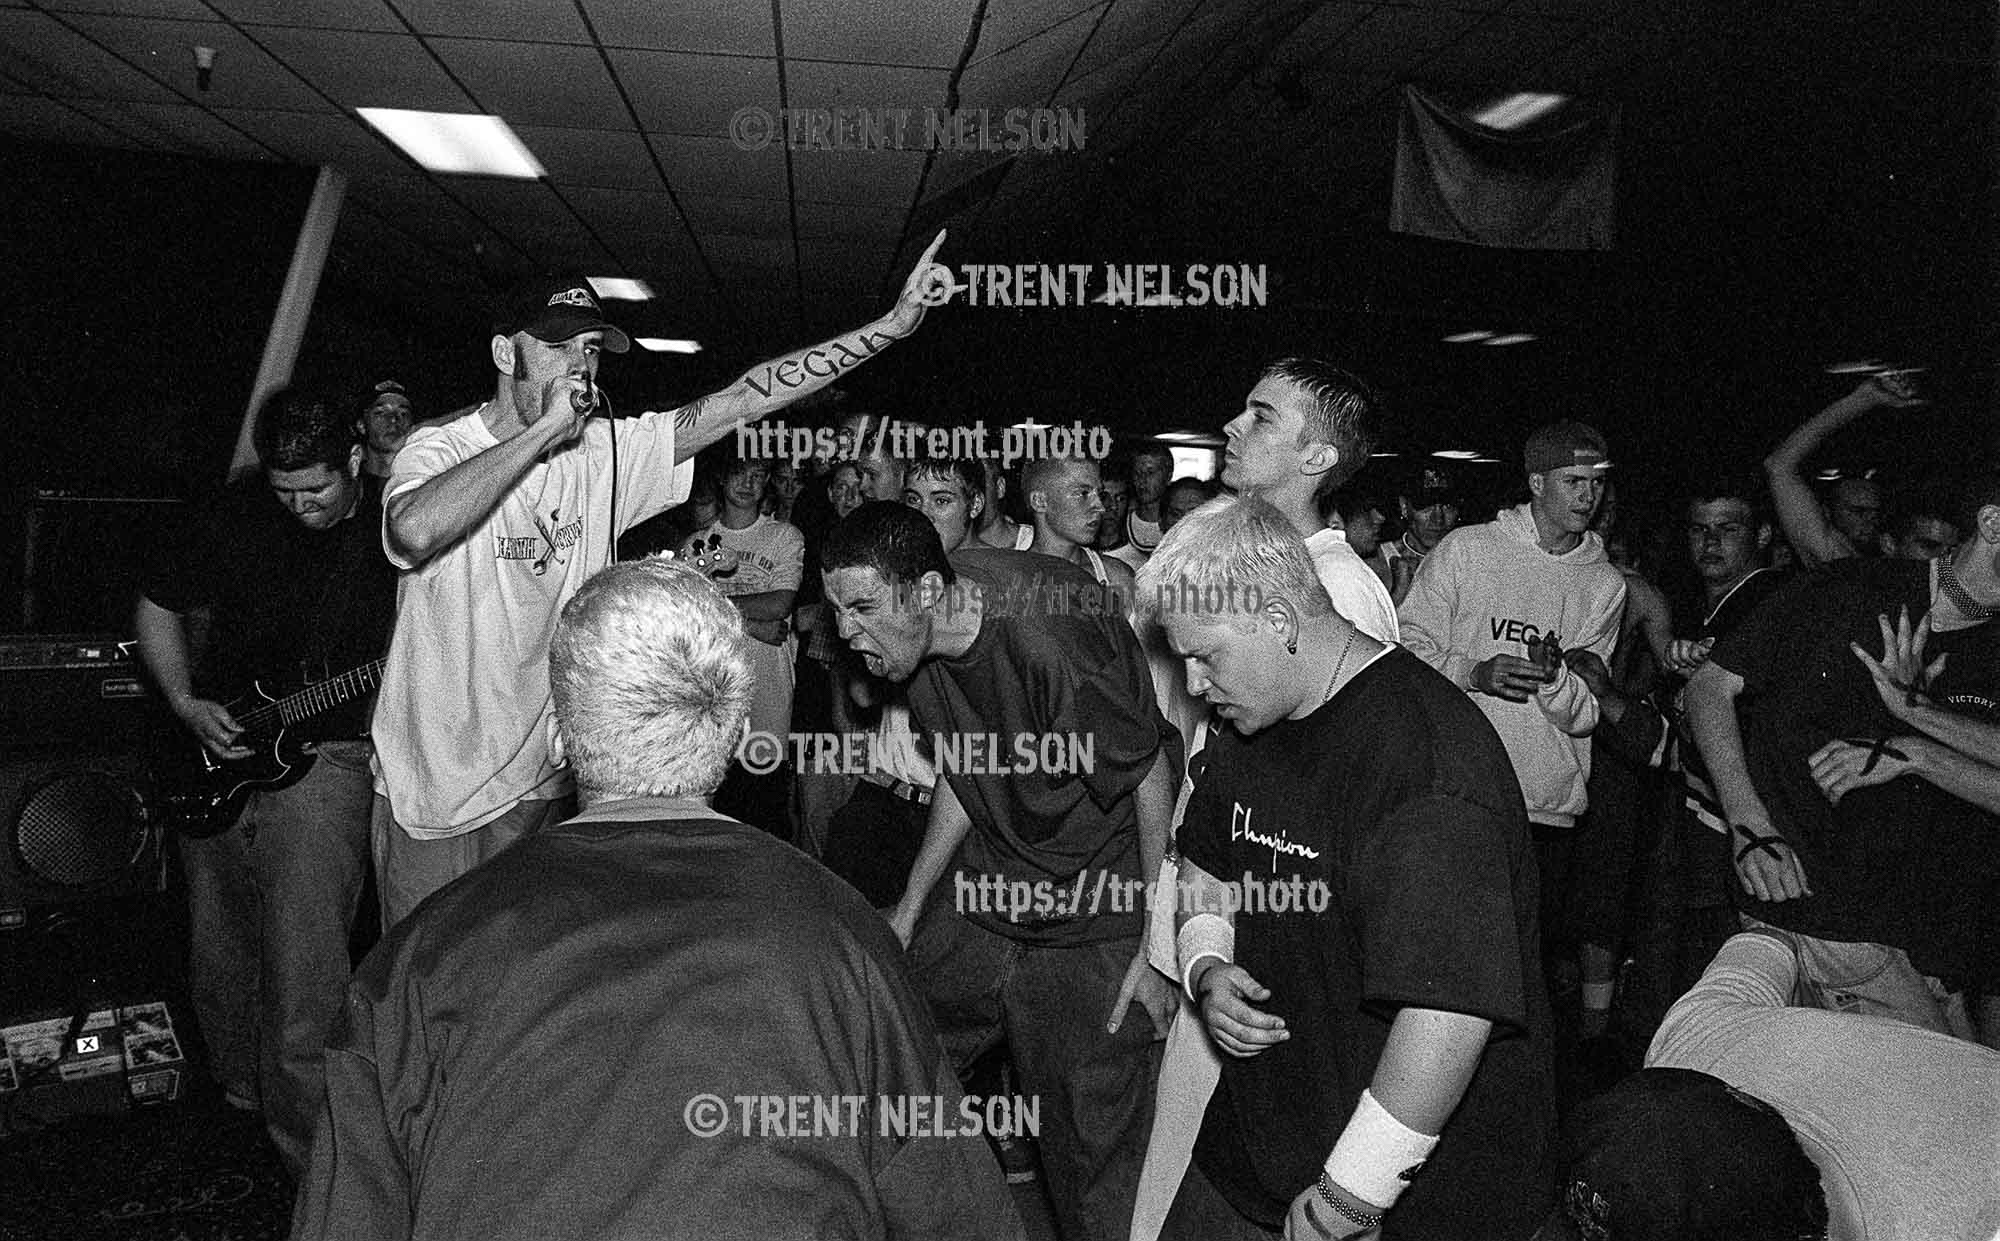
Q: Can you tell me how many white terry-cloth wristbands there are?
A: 2